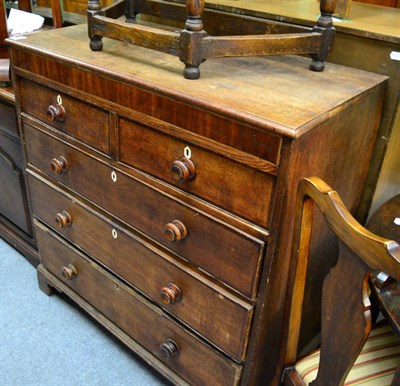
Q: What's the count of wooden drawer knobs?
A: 8